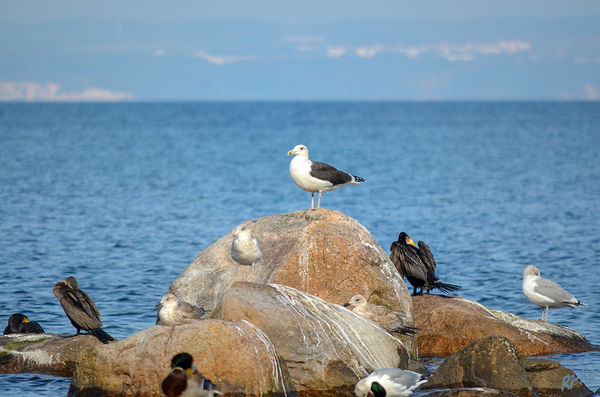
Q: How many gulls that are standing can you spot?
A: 2